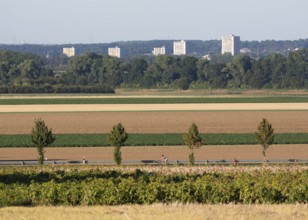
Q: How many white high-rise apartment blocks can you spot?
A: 5